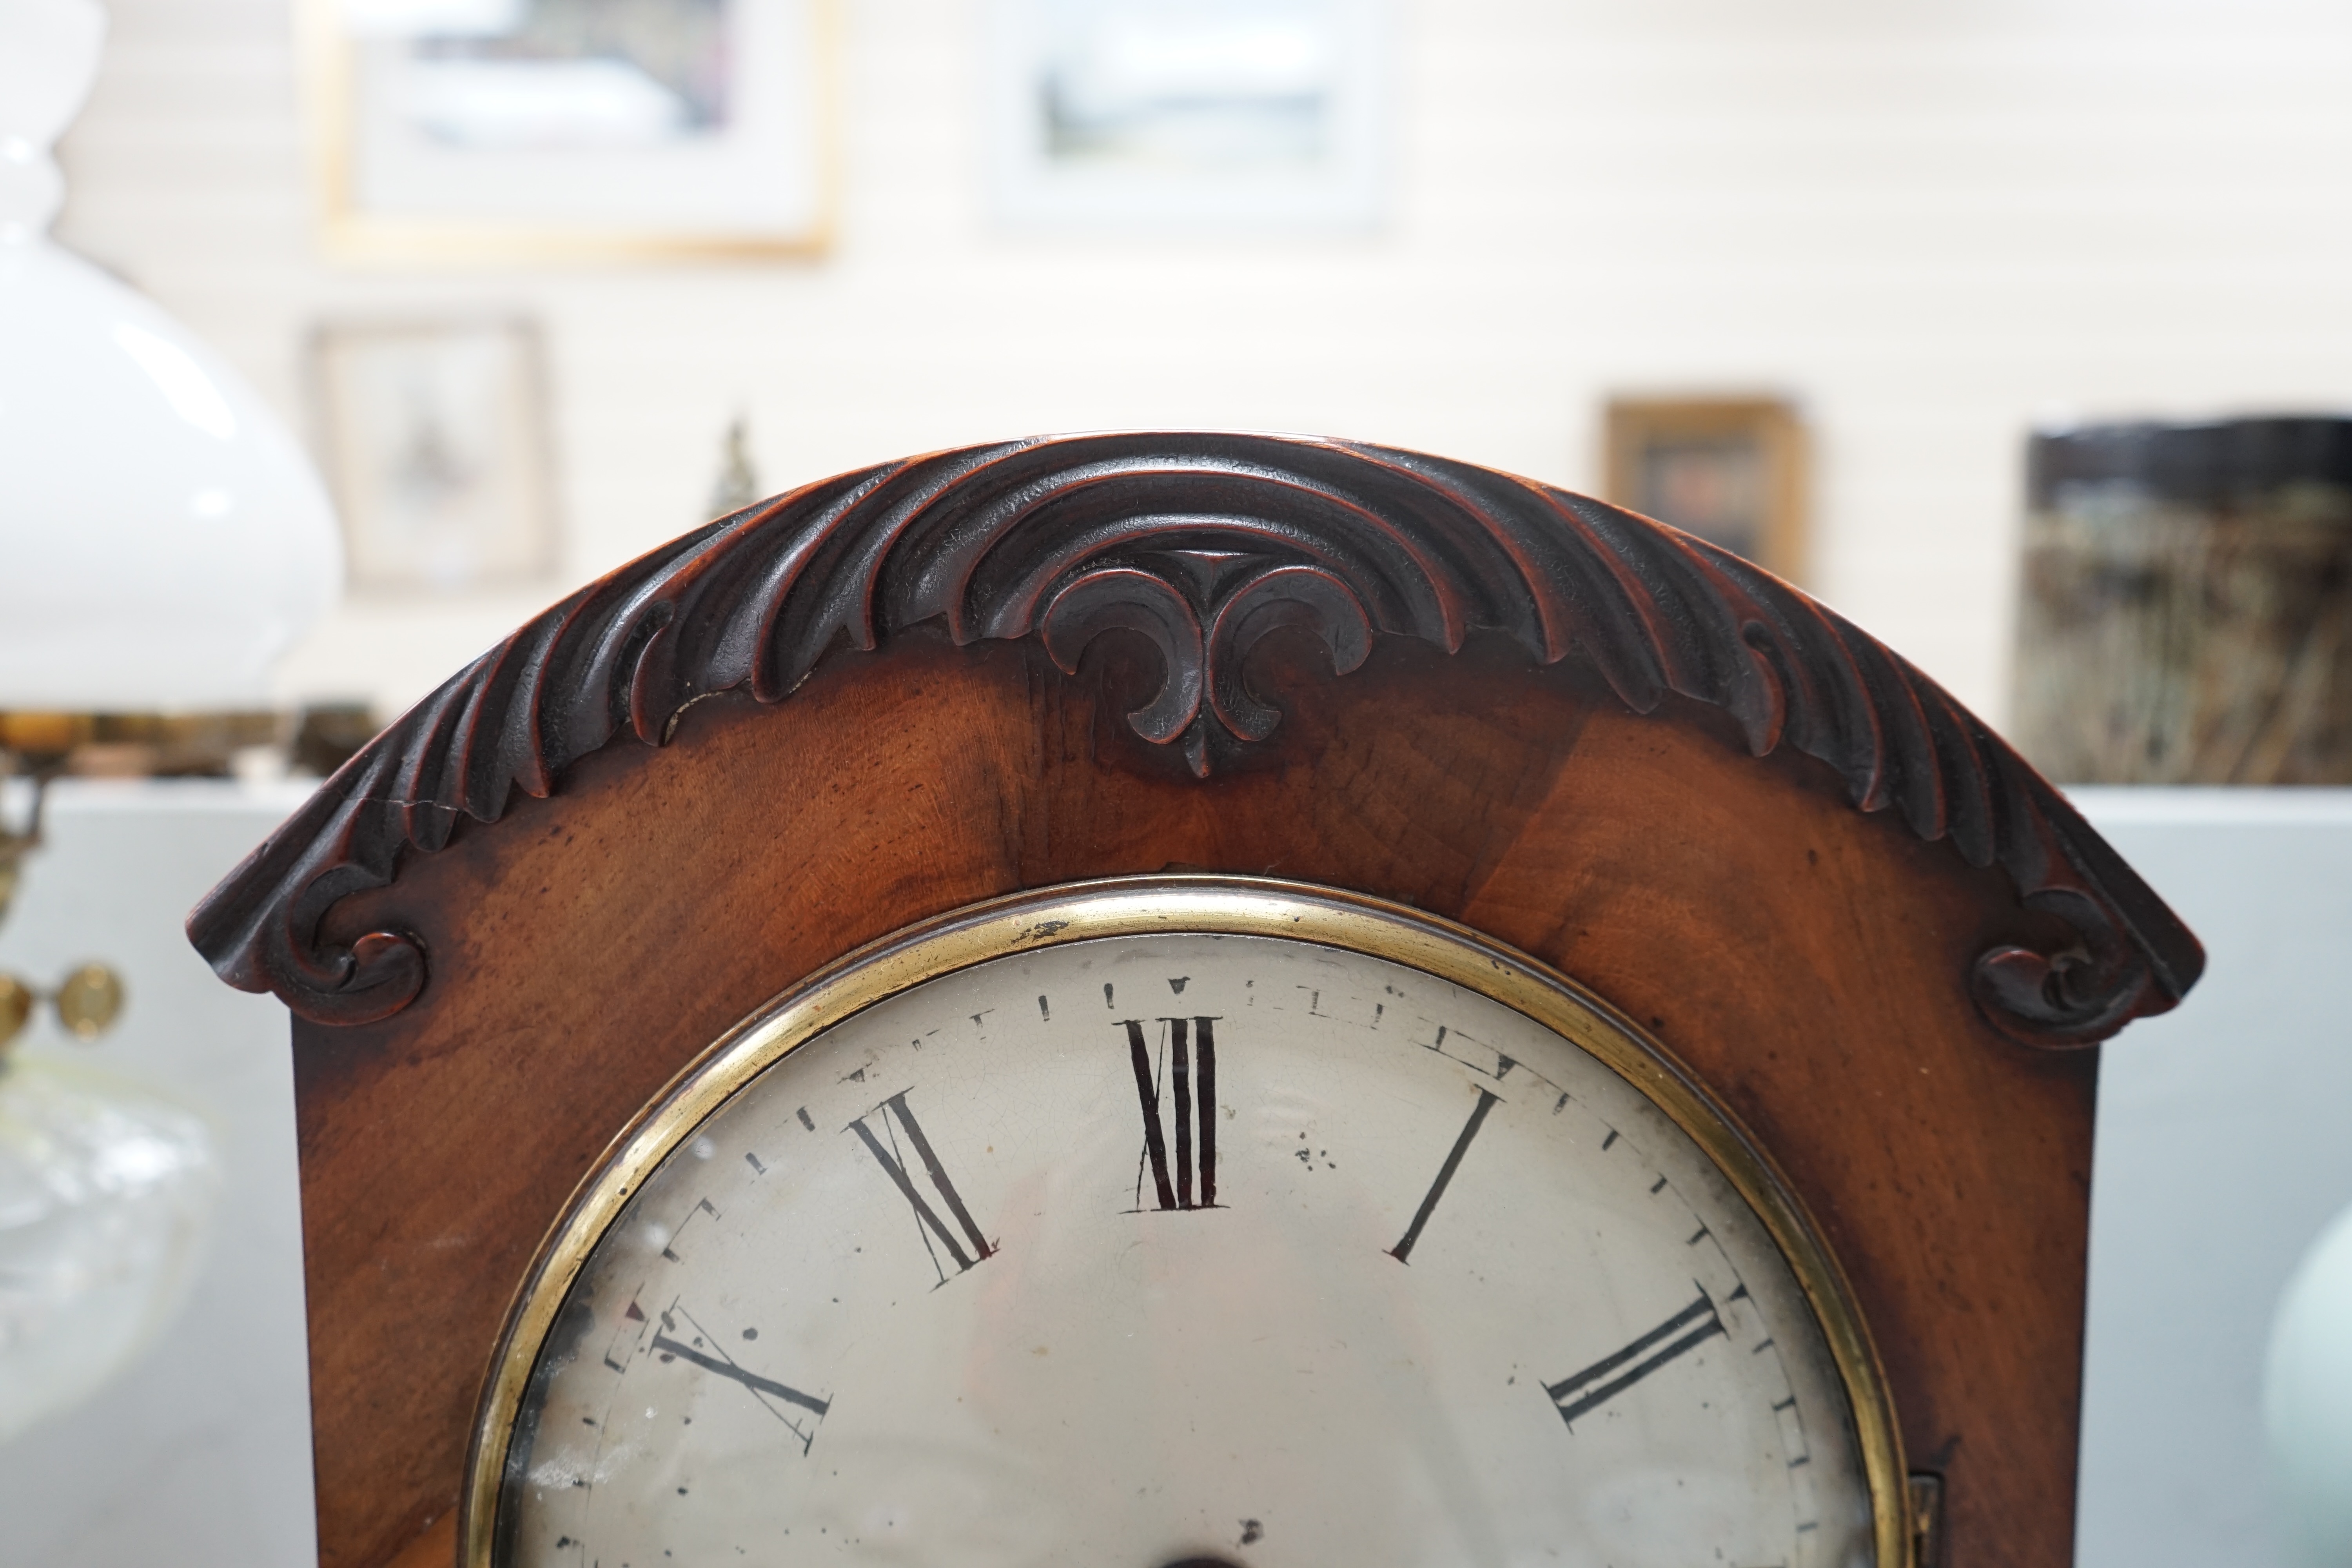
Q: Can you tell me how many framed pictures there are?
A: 4